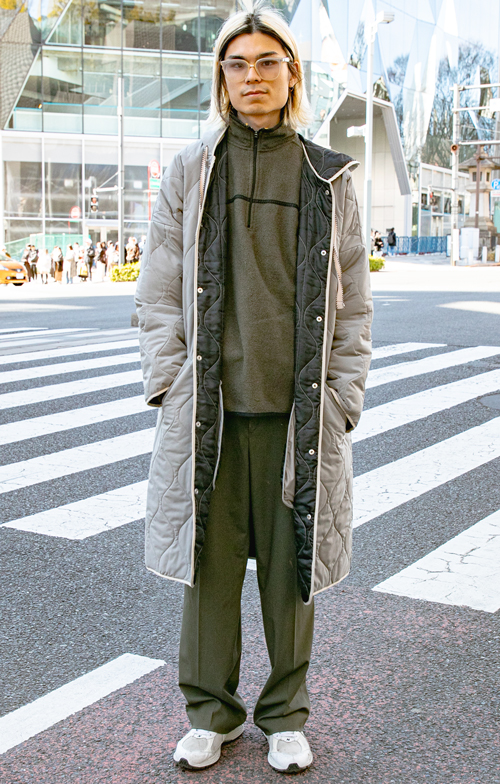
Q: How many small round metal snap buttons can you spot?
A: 10